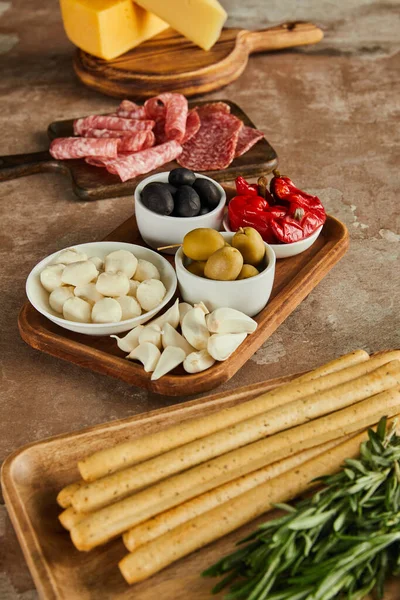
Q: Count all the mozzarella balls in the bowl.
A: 14